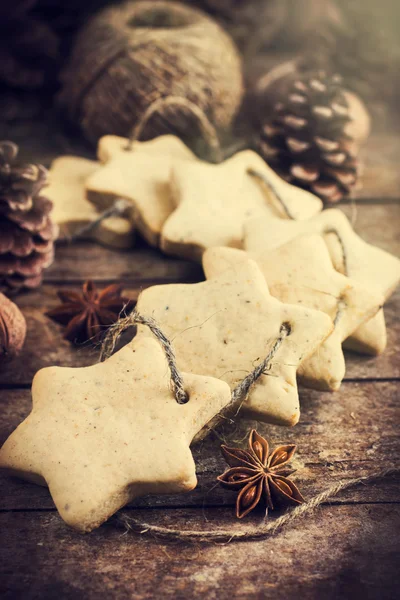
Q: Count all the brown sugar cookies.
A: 7